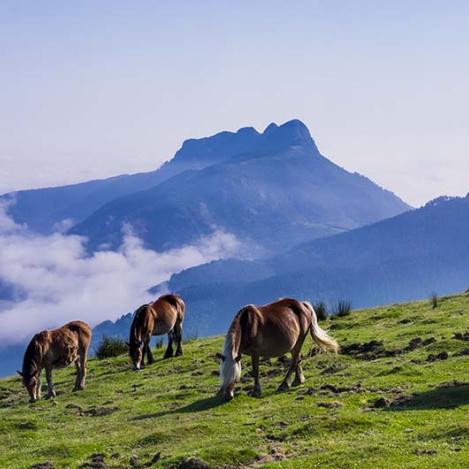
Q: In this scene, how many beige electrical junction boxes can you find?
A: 0